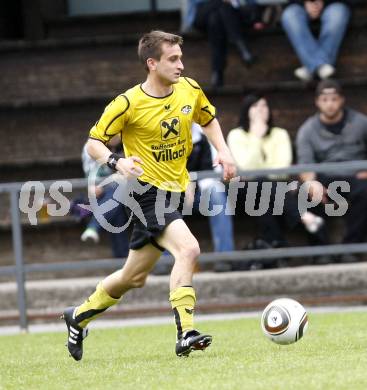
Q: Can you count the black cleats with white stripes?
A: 2